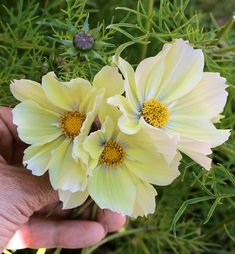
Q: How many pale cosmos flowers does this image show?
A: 3